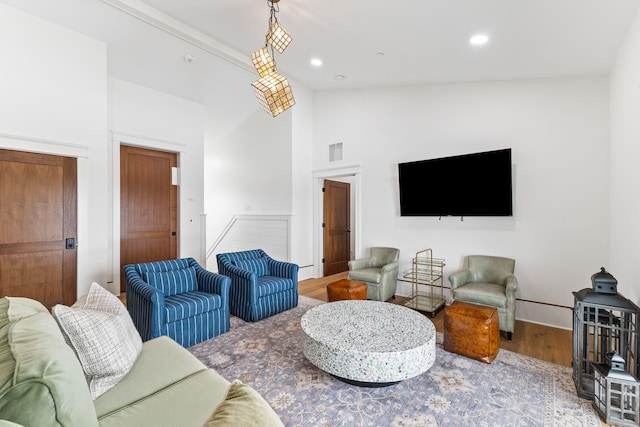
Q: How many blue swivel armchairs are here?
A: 2